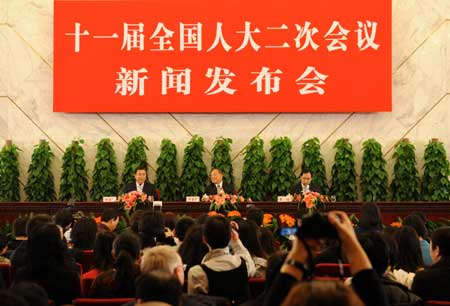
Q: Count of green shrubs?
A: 15